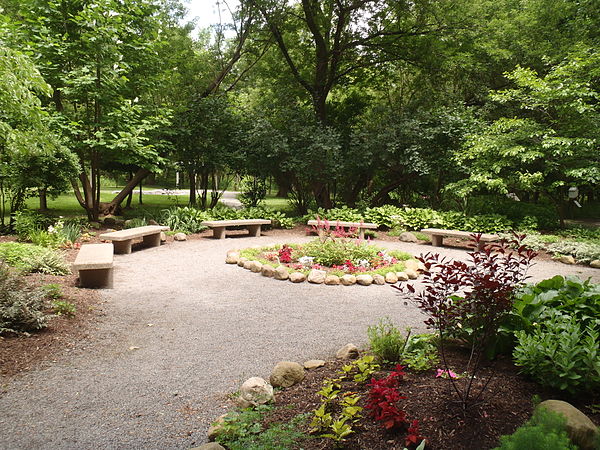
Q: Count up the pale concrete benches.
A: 5